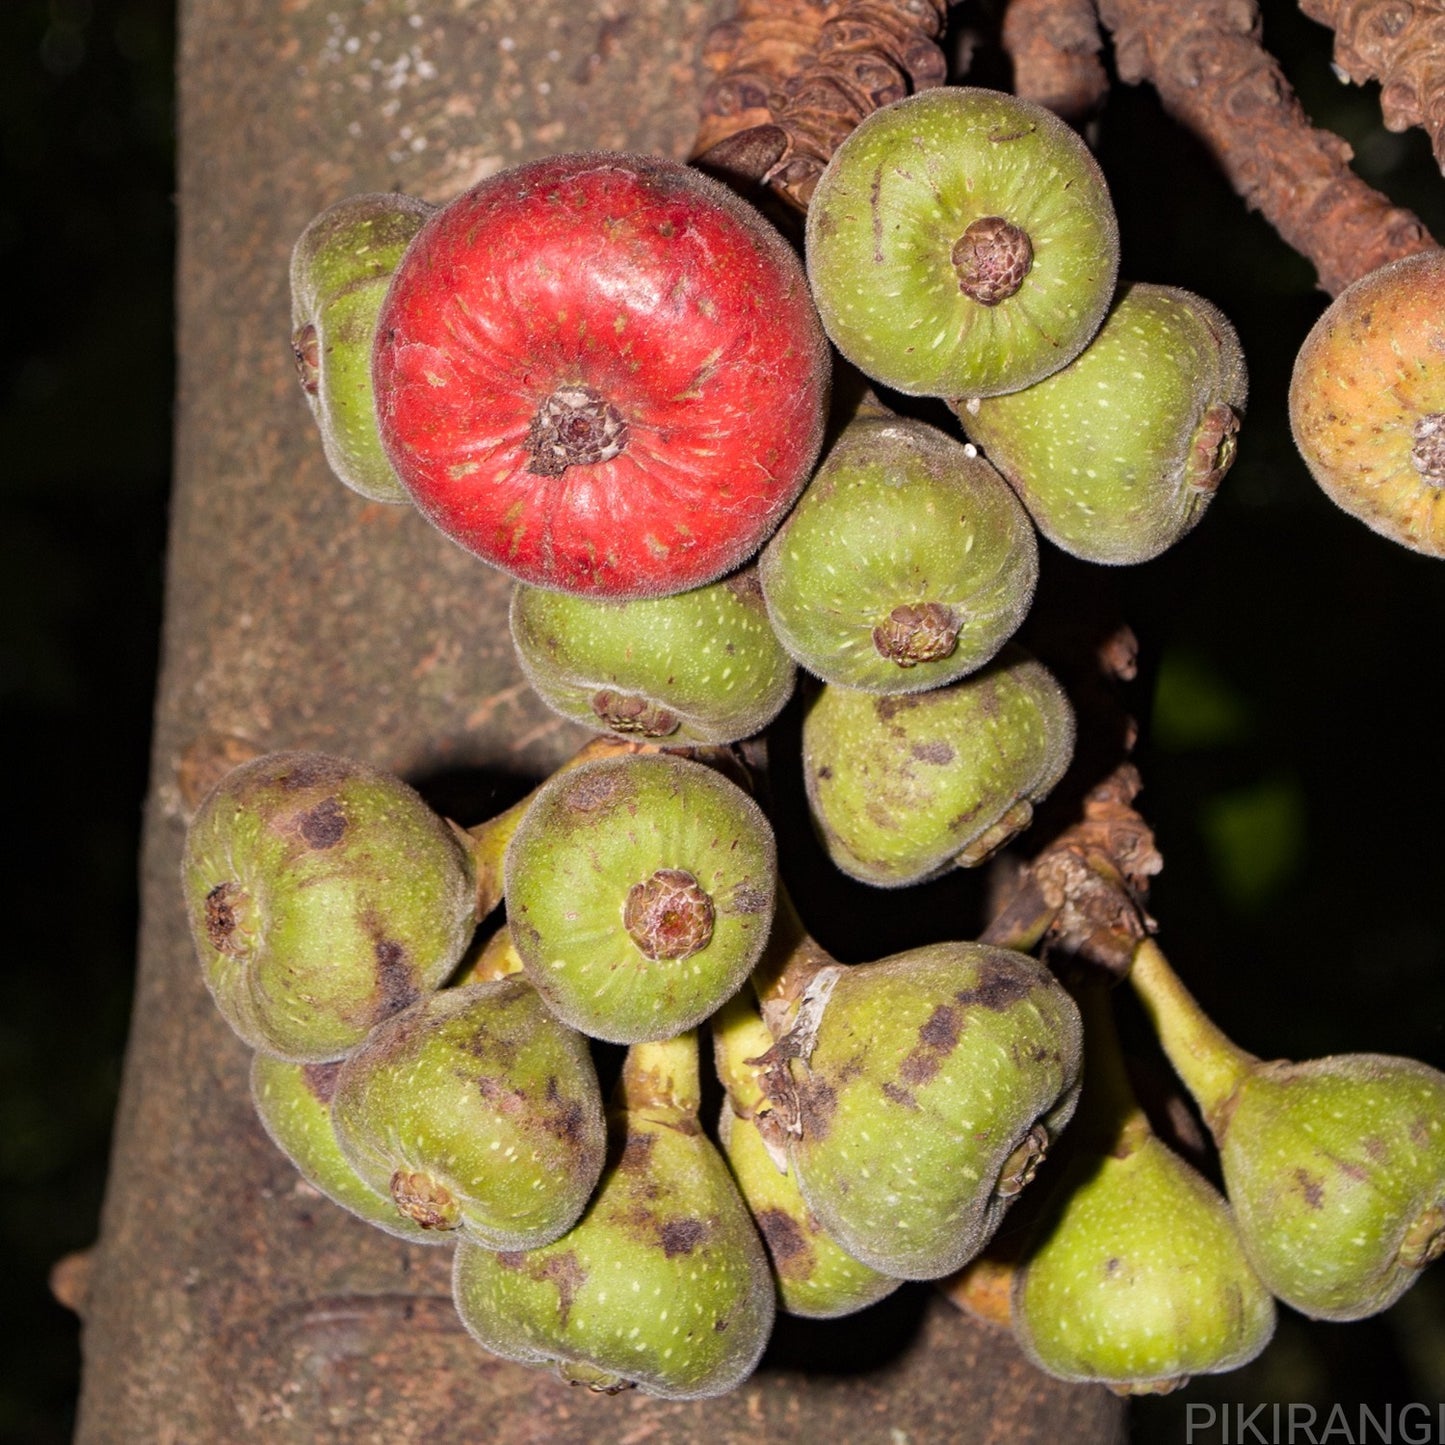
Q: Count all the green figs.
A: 15